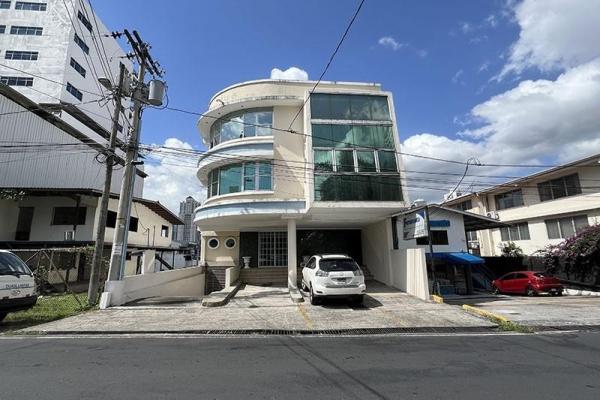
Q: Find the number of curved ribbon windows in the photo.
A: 2